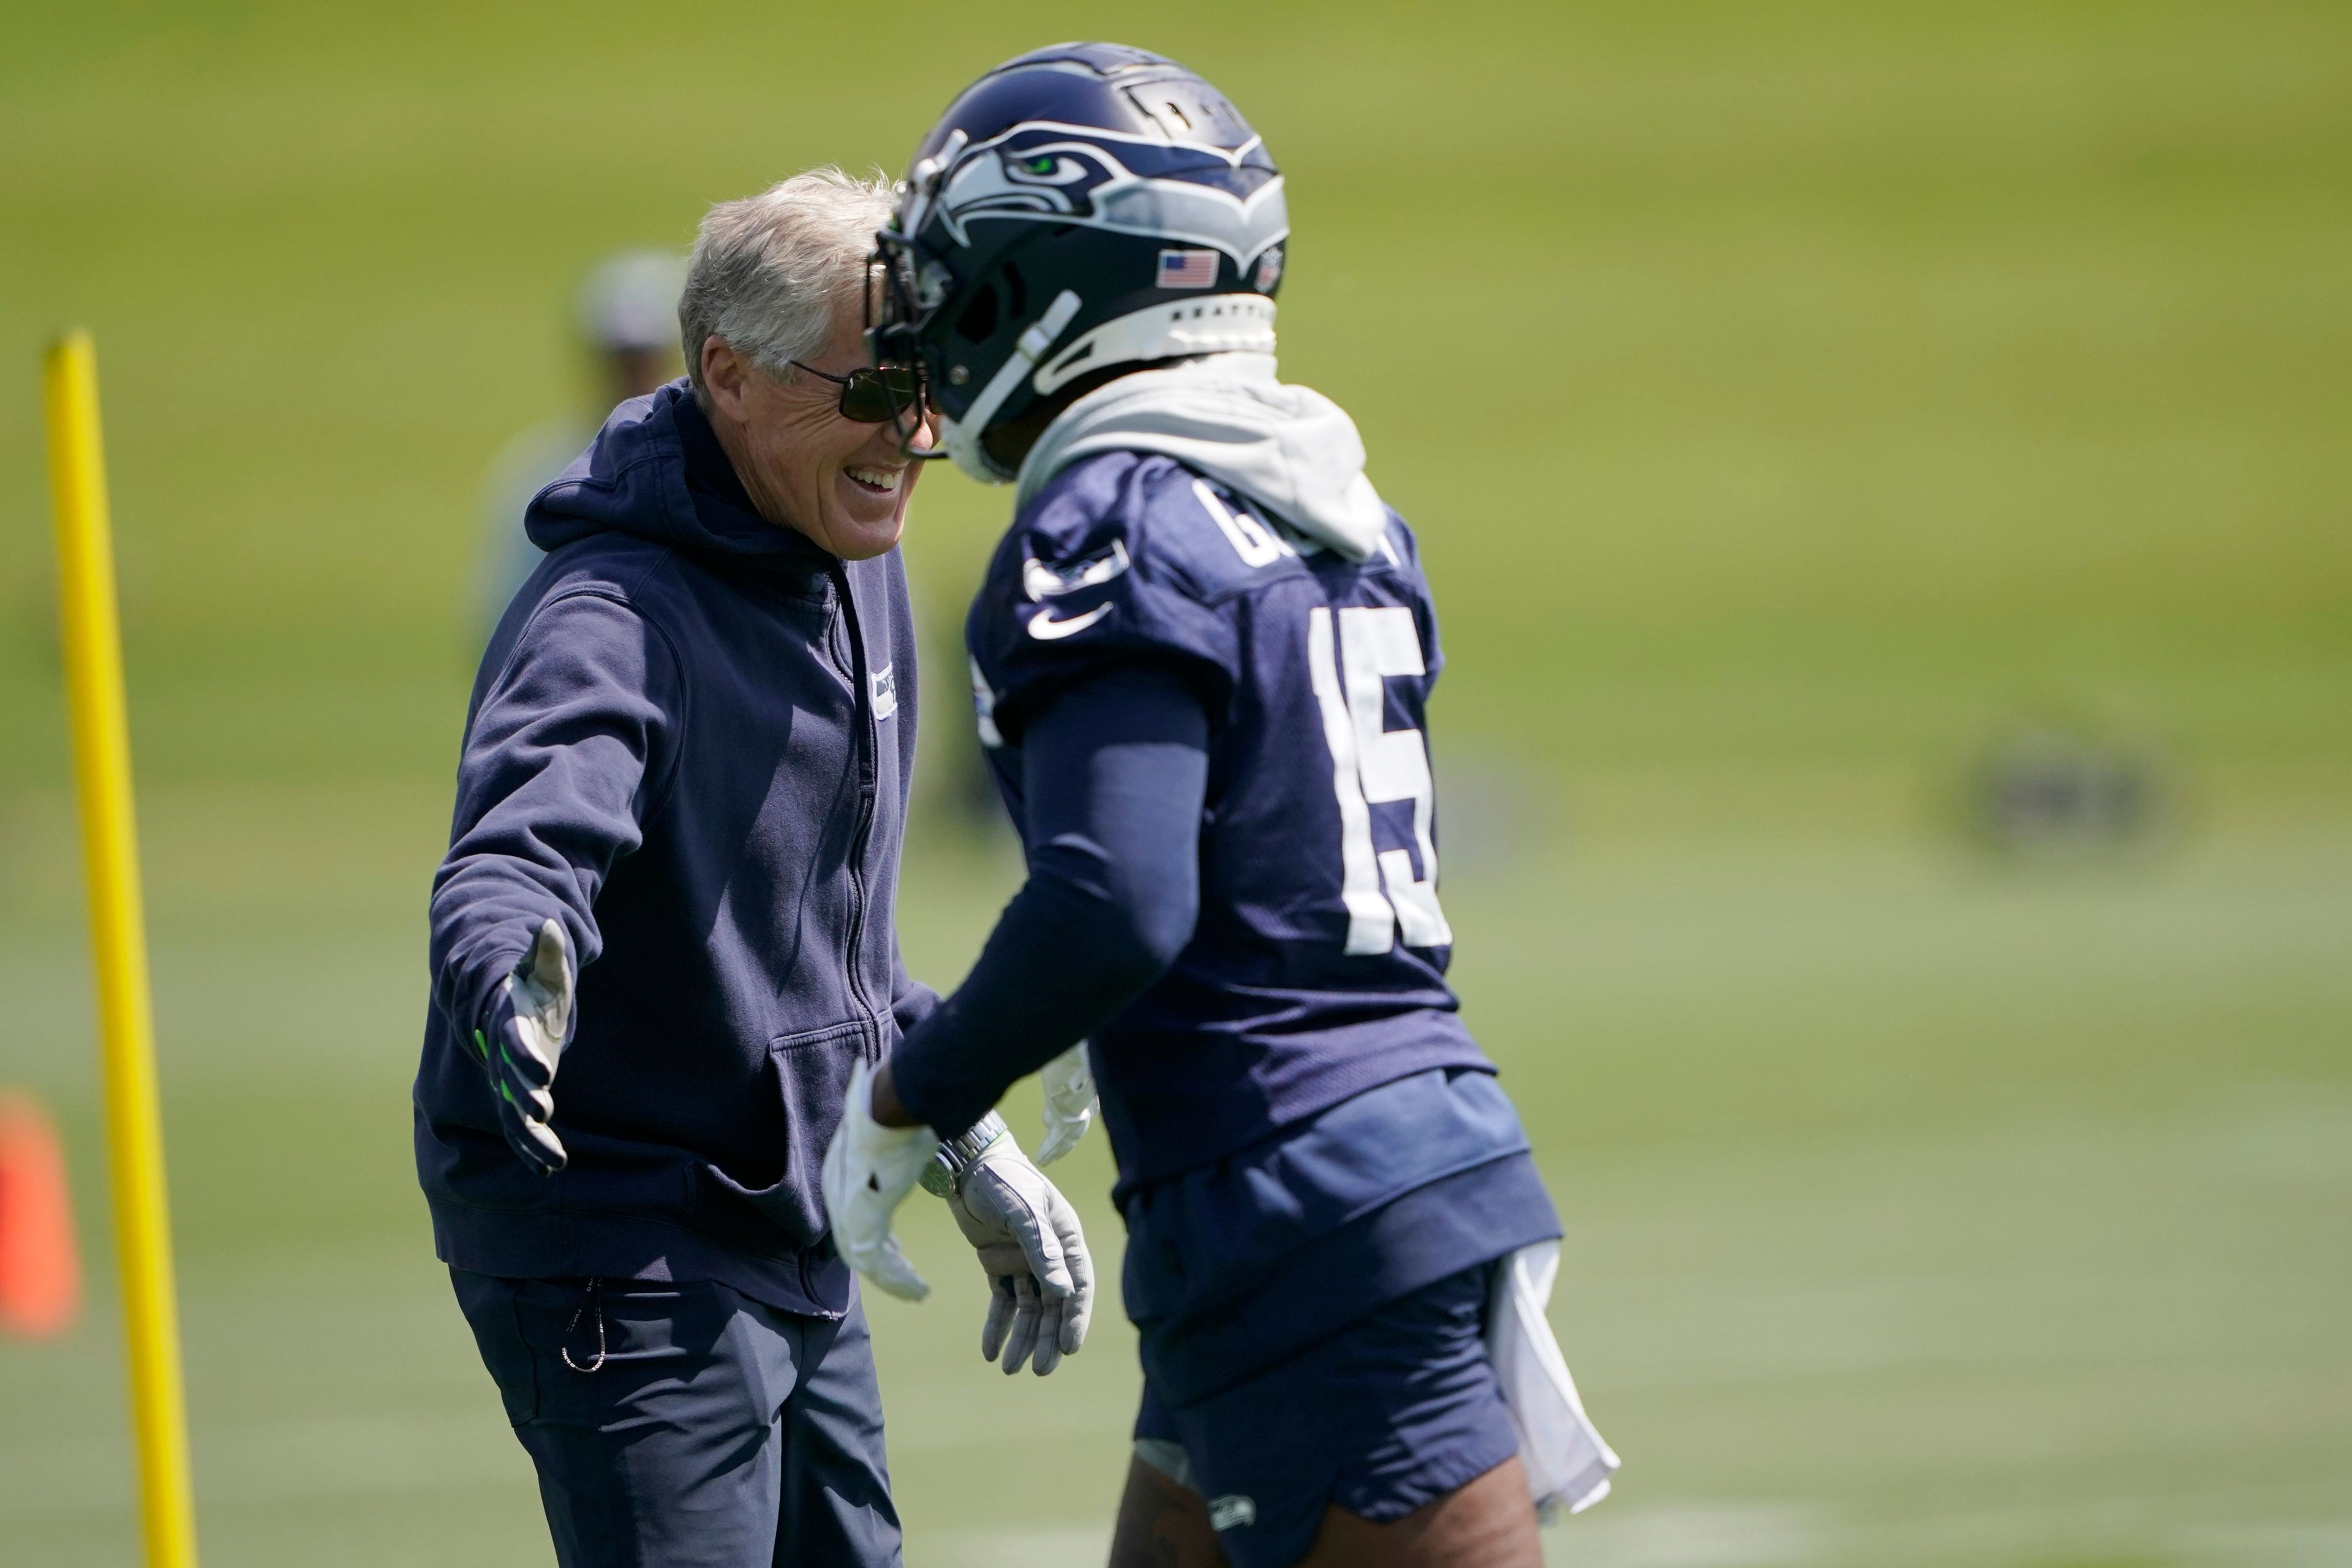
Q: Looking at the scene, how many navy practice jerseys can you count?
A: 1